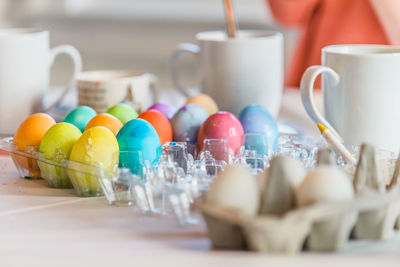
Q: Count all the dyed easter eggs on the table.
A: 13